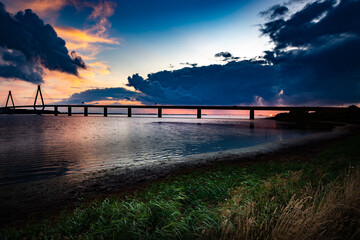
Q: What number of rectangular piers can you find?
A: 8